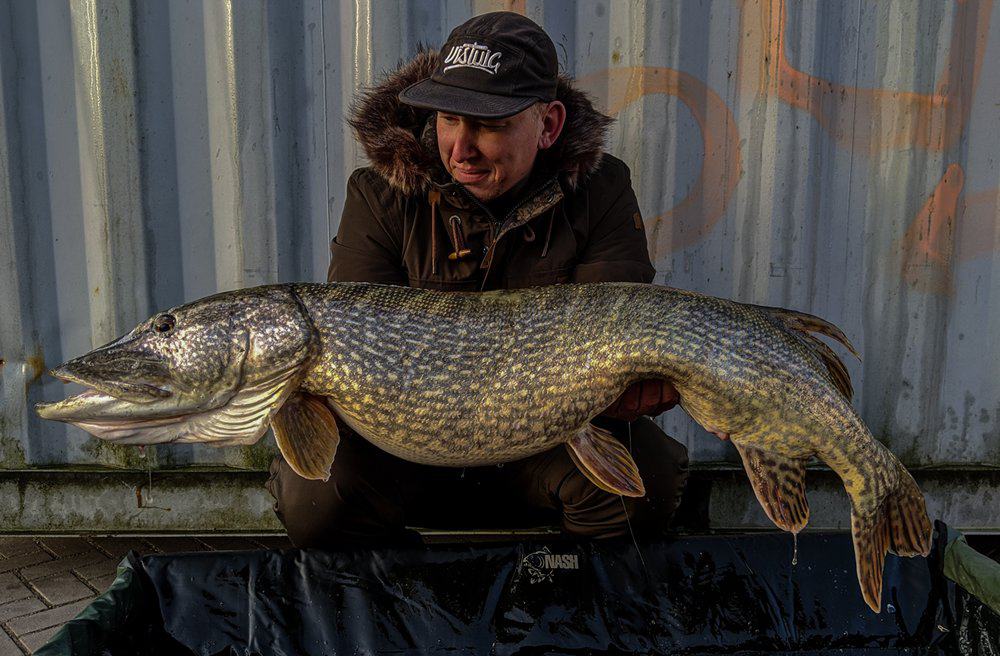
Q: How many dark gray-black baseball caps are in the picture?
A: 1